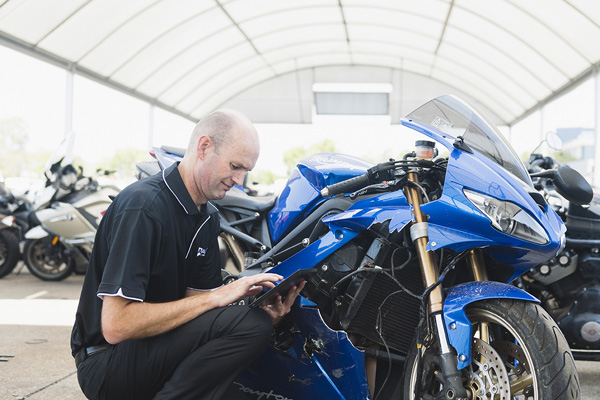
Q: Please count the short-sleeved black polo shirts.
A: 1